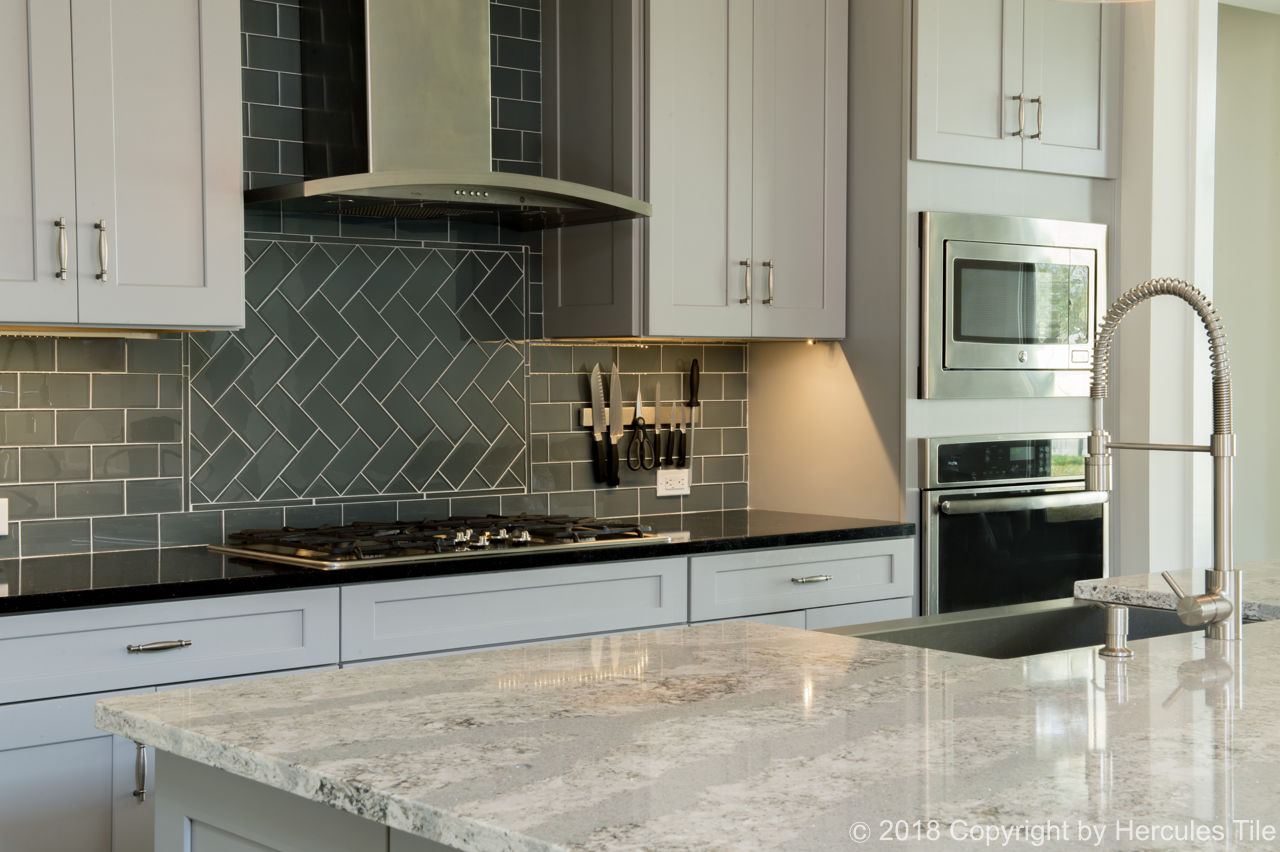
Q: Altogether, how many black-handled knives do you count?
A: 5